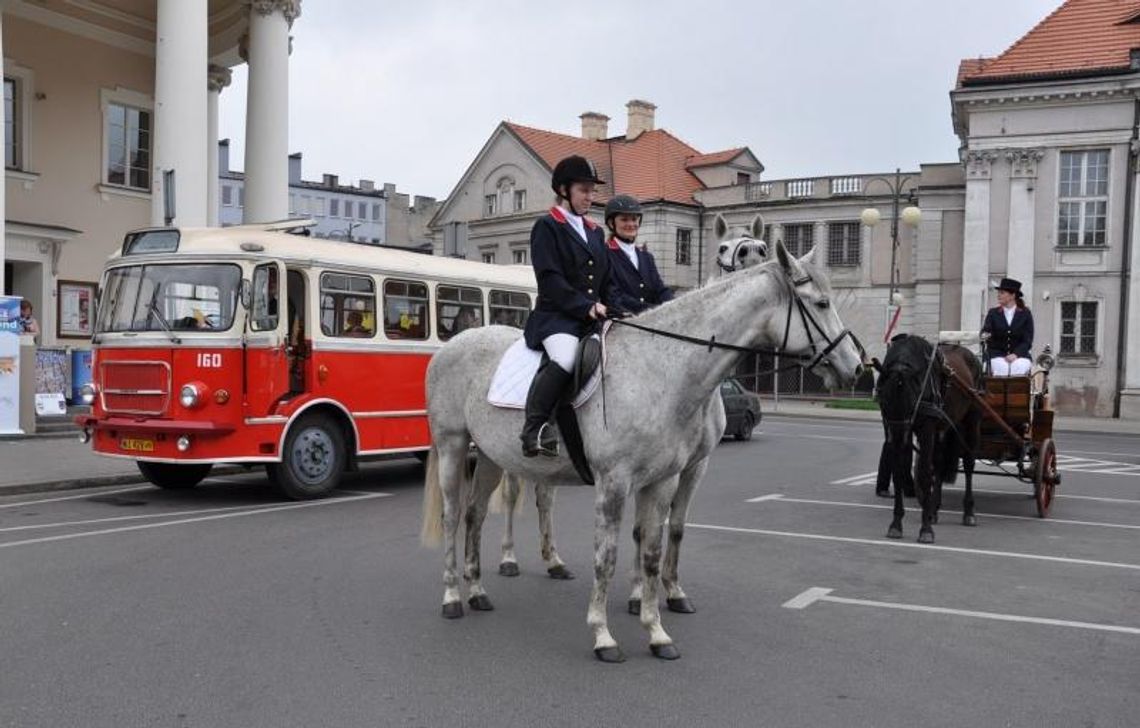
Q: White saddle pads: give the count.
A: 1